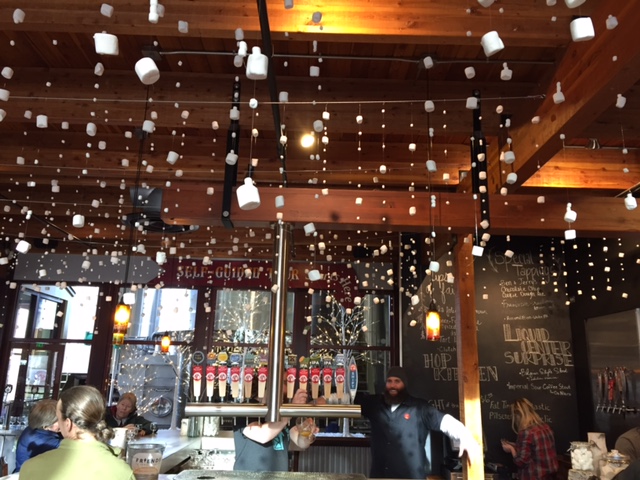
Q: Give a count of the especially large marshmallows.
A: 6